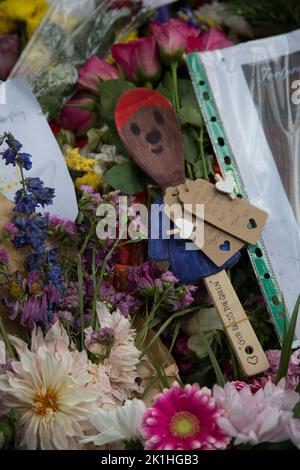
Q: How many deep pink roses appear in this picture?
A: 5